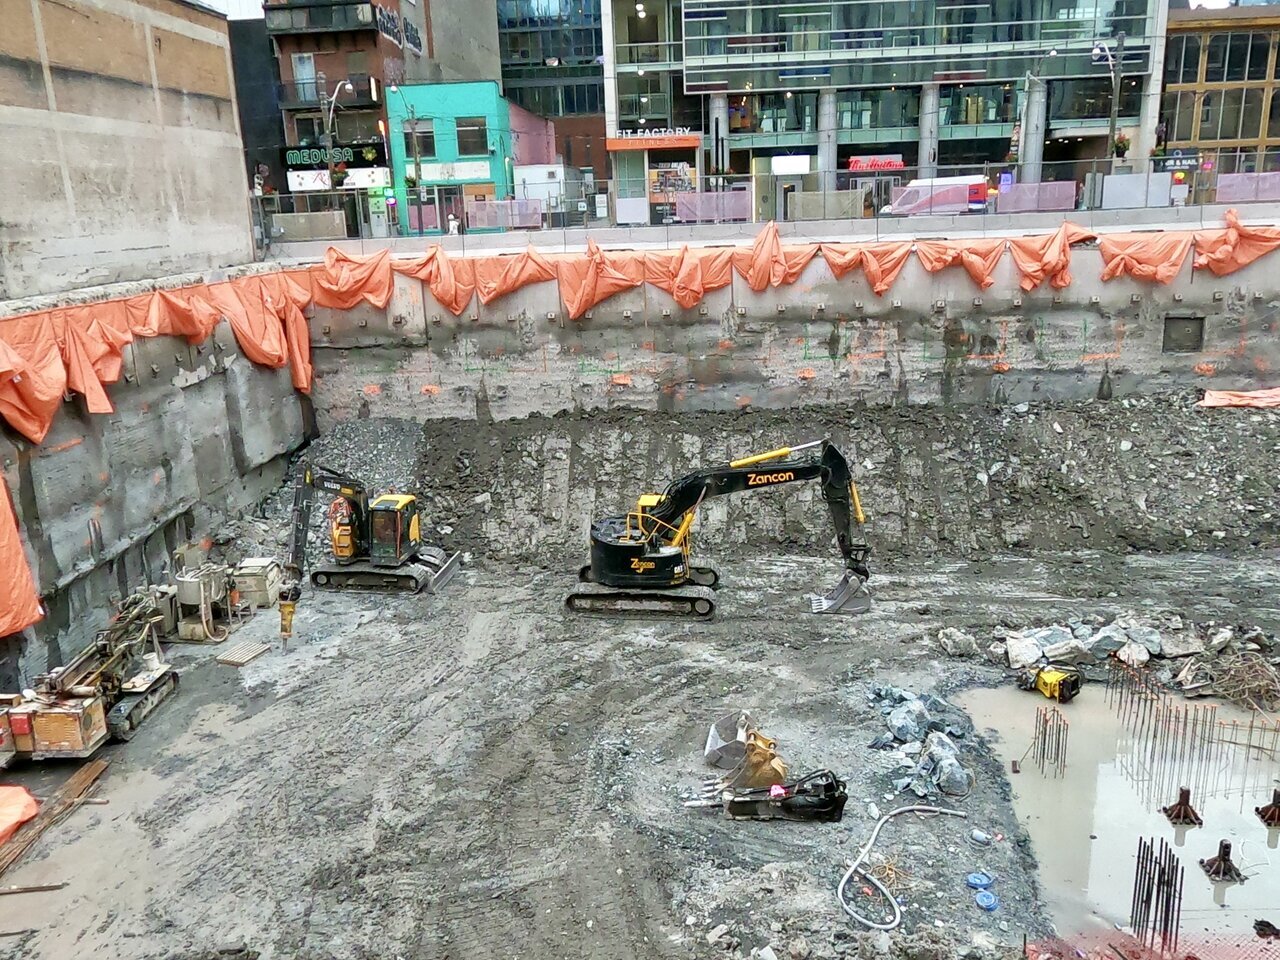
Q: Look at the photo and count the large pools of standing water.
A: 1